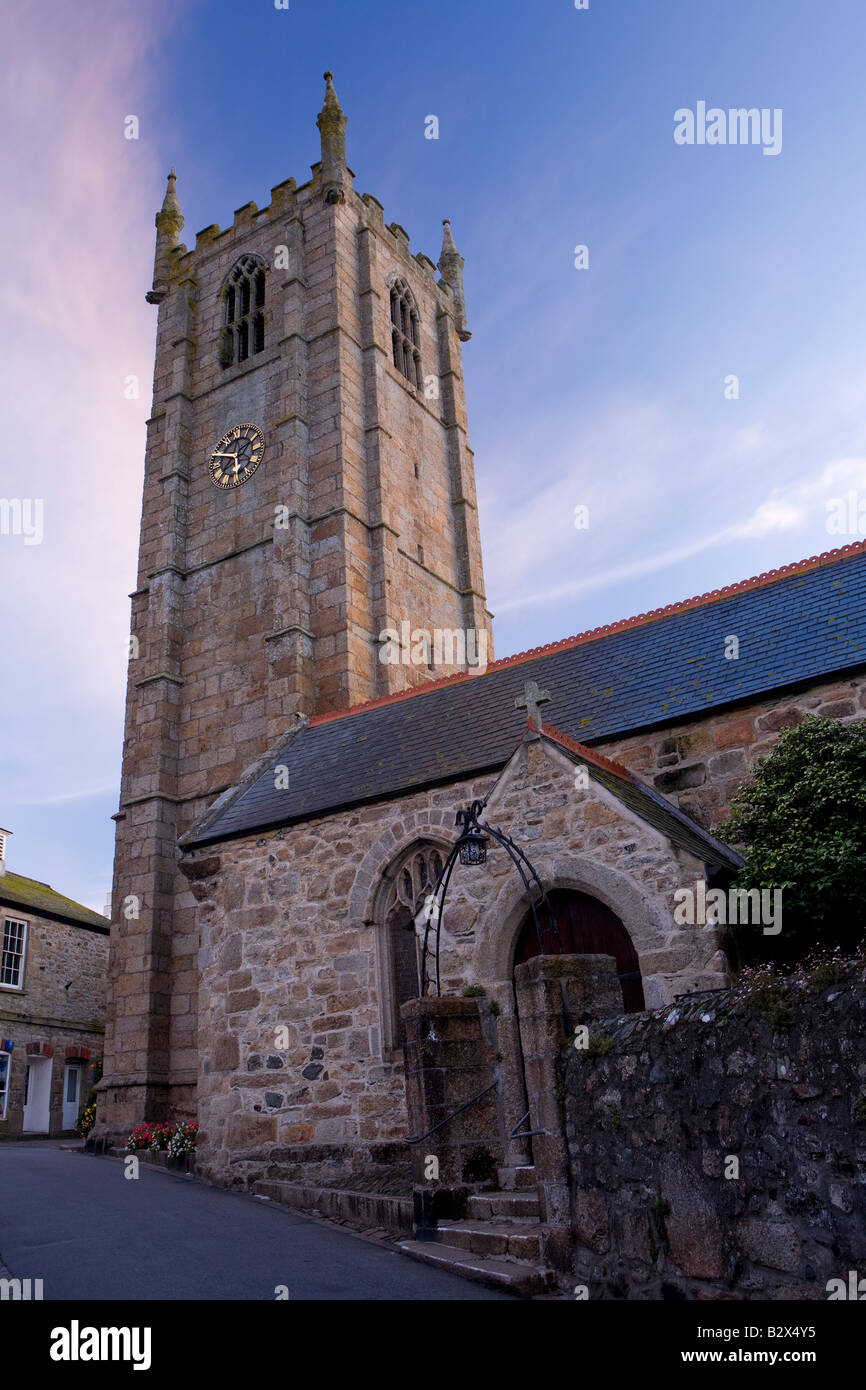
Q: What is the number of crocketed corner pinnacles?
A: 3